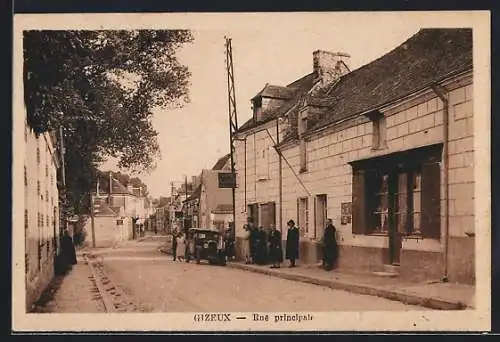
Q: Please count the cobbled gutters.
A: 1